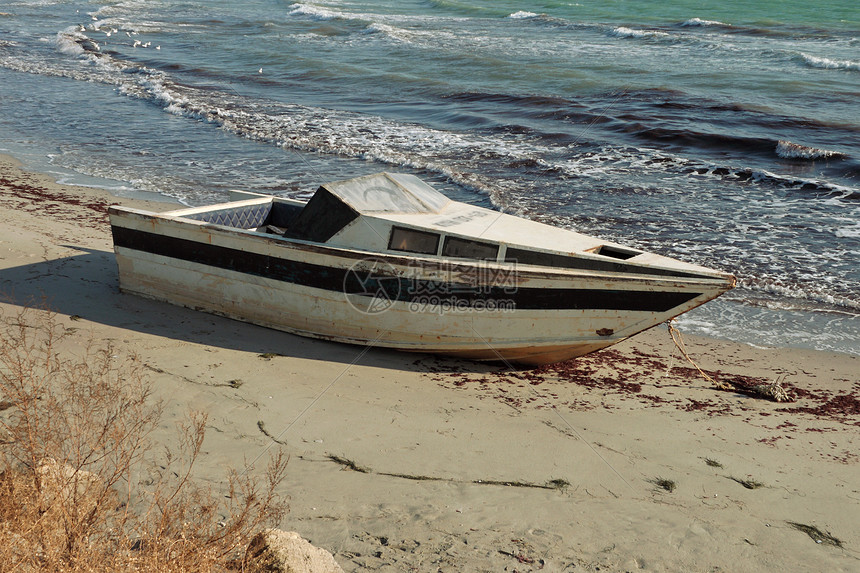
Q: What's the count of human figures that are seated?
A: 0